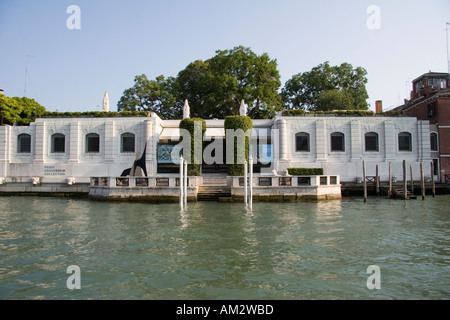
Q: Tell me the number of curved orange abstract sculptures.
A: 0